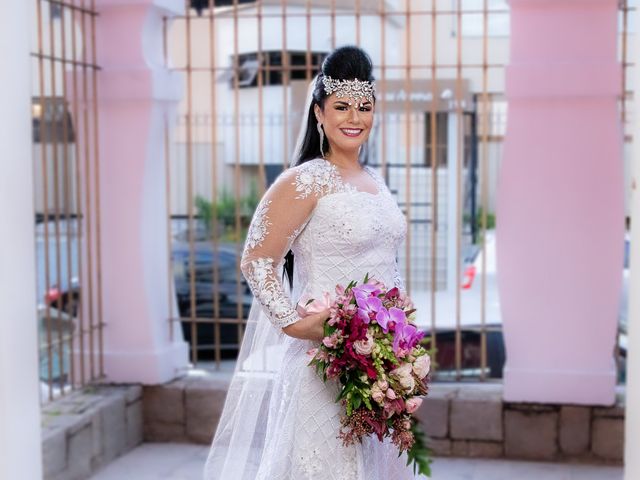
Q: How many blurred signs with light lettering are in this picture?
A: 1